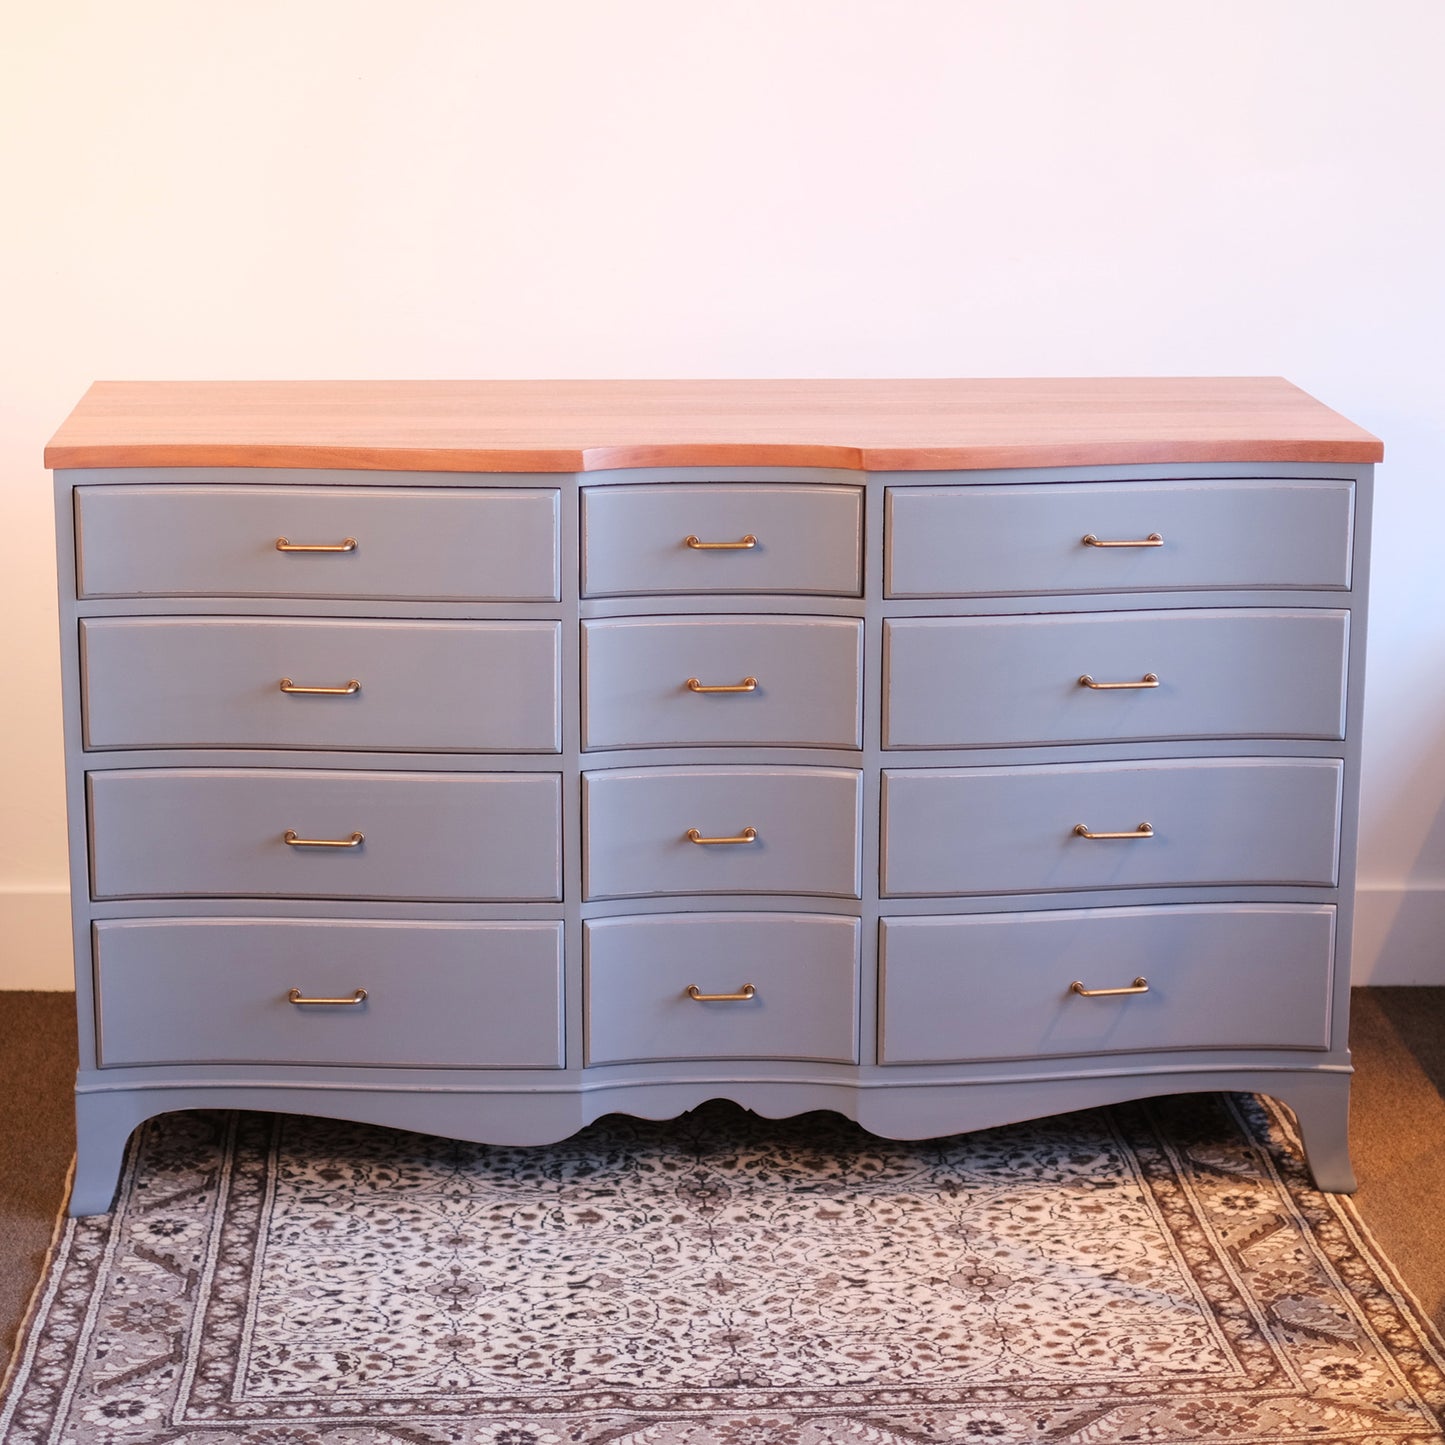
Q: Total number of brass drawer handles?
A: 12